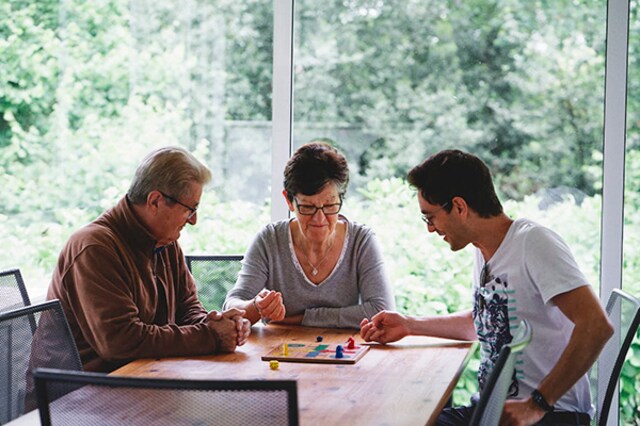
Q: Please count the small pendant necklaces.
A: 1